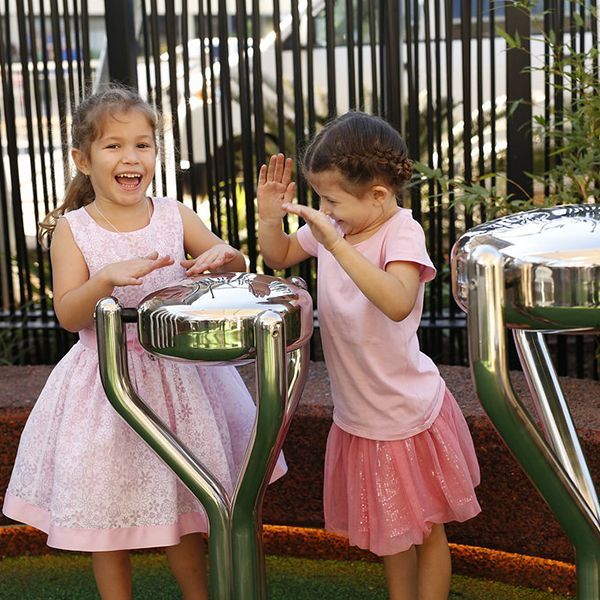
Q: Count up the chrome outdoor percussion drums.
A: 2